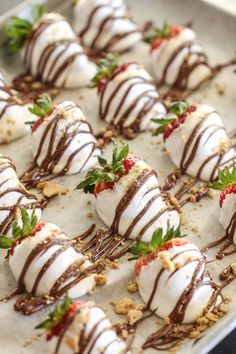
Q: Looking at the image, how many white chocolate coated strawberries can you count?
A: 13